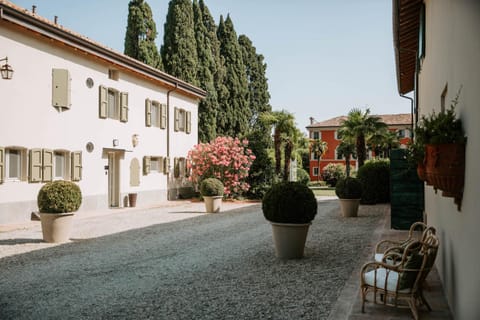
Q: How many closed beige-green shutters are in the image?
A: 2